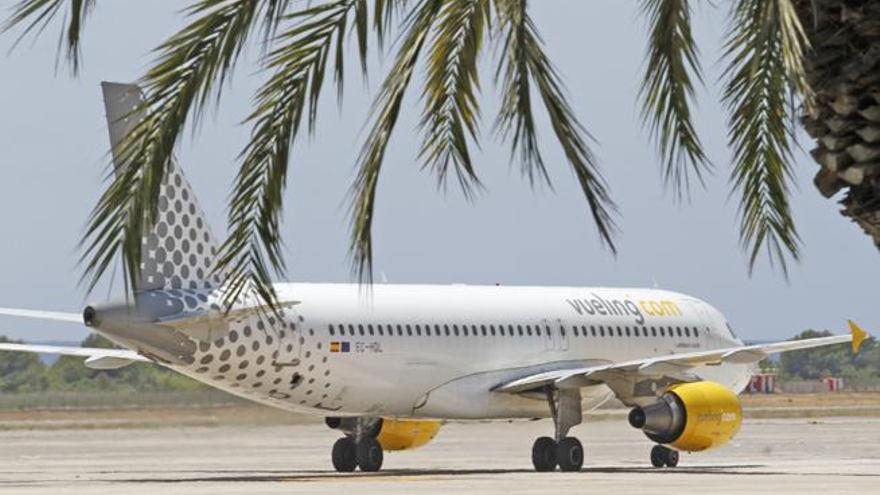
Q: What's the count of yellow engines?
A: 2